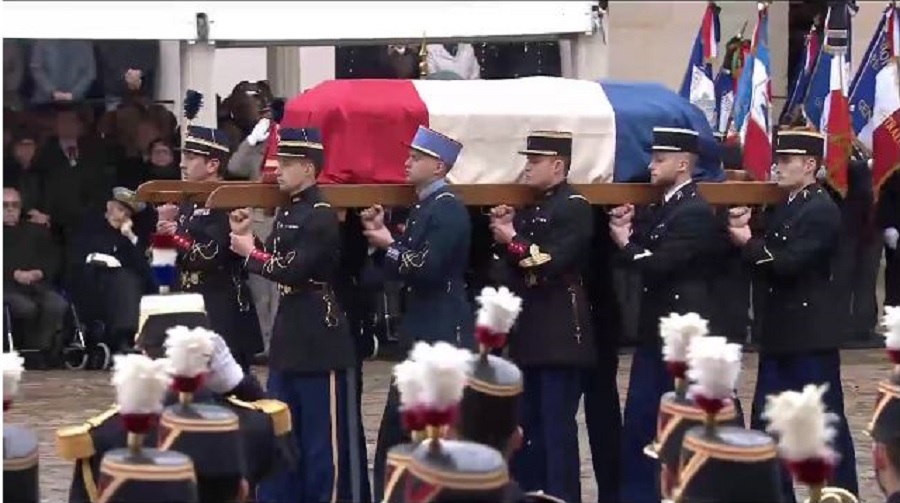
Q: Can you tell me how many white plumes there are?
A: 10